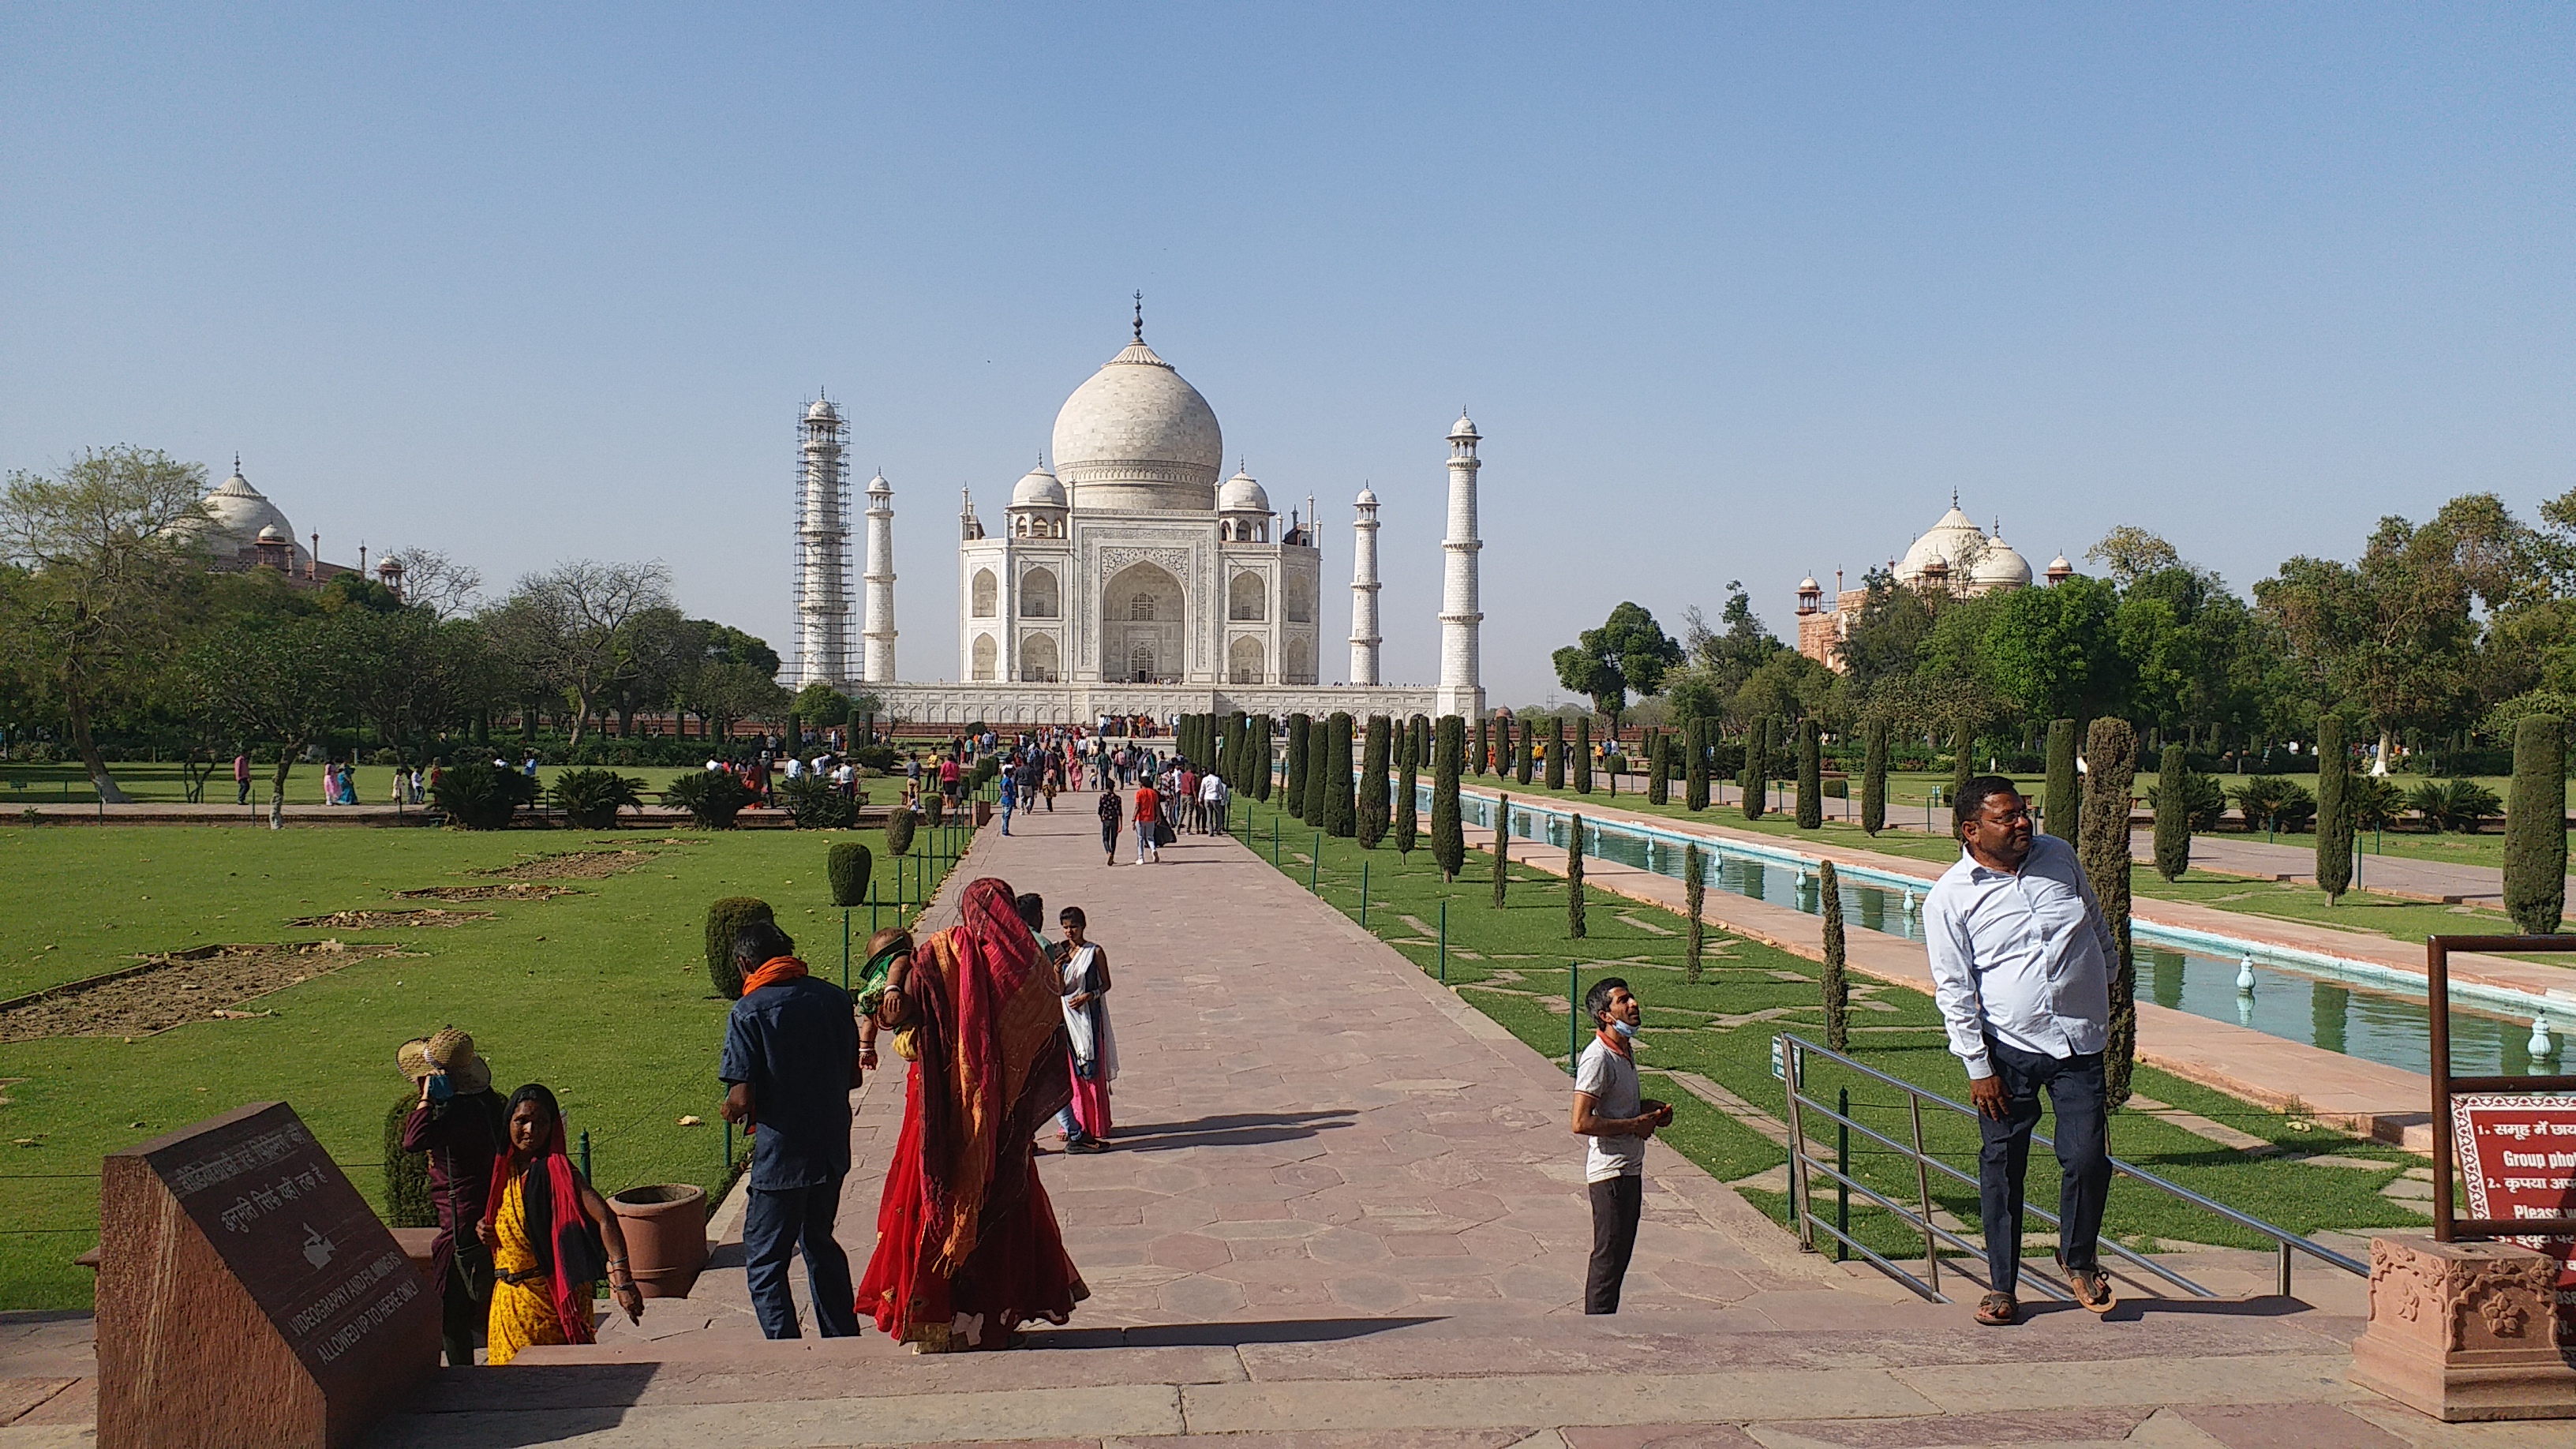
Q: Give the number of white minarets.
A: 4